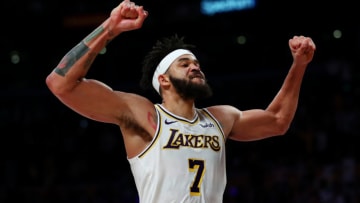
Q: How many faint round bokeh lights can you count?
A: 4